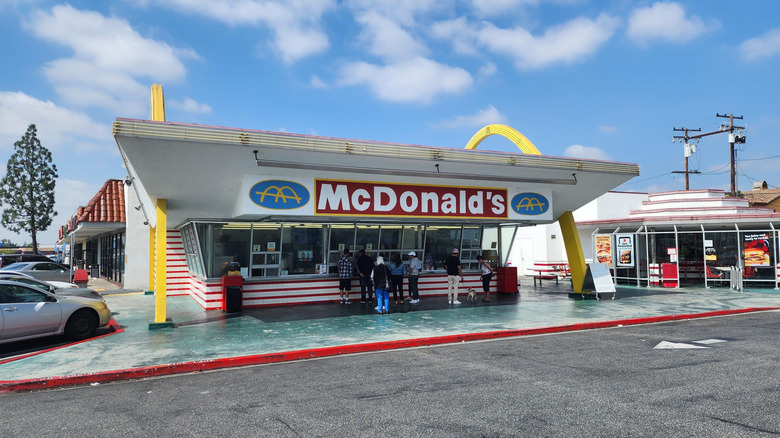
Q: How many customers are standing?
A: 7